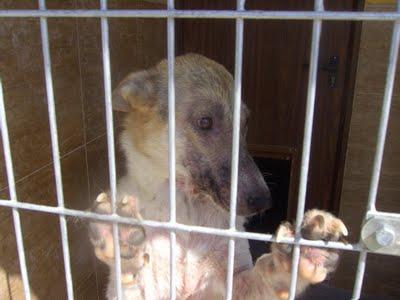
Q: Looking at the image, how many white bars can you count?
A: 9